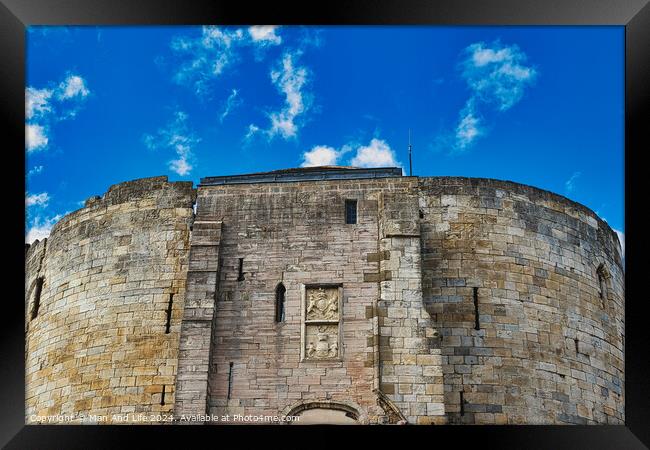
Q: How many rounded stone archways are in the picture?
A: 1